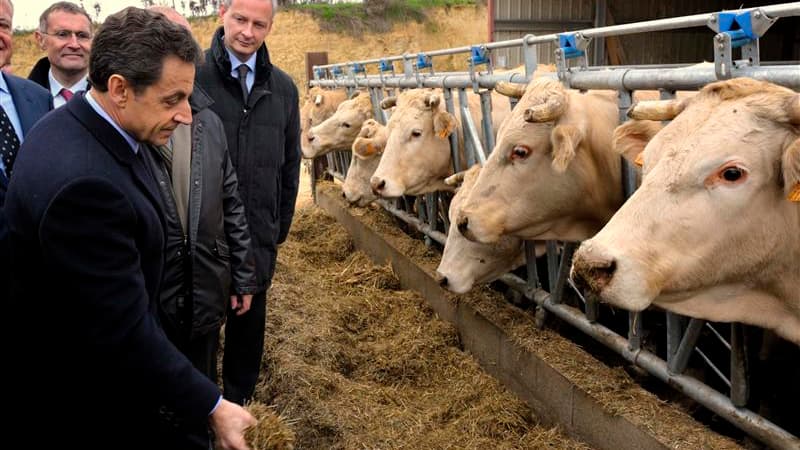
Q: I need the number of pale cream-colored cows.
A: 7